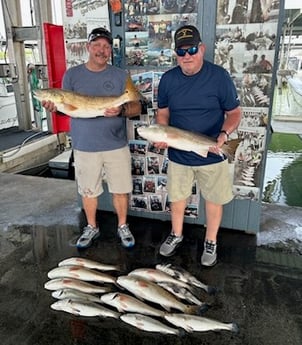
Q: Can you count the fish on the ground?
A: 12